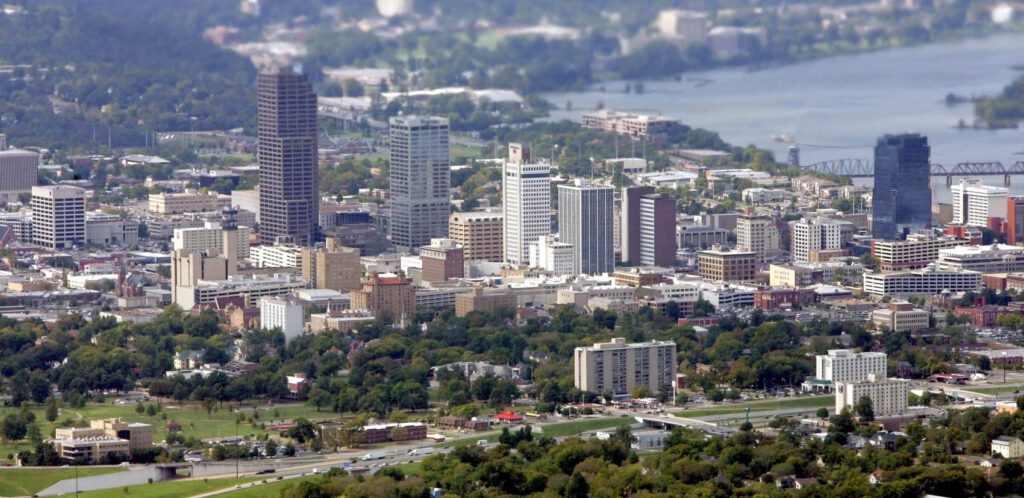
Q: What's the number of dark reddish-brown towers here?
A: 2